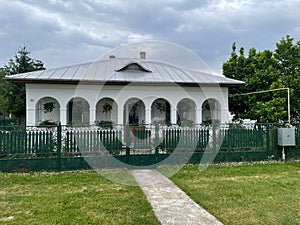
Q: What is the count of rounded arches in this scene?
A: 7